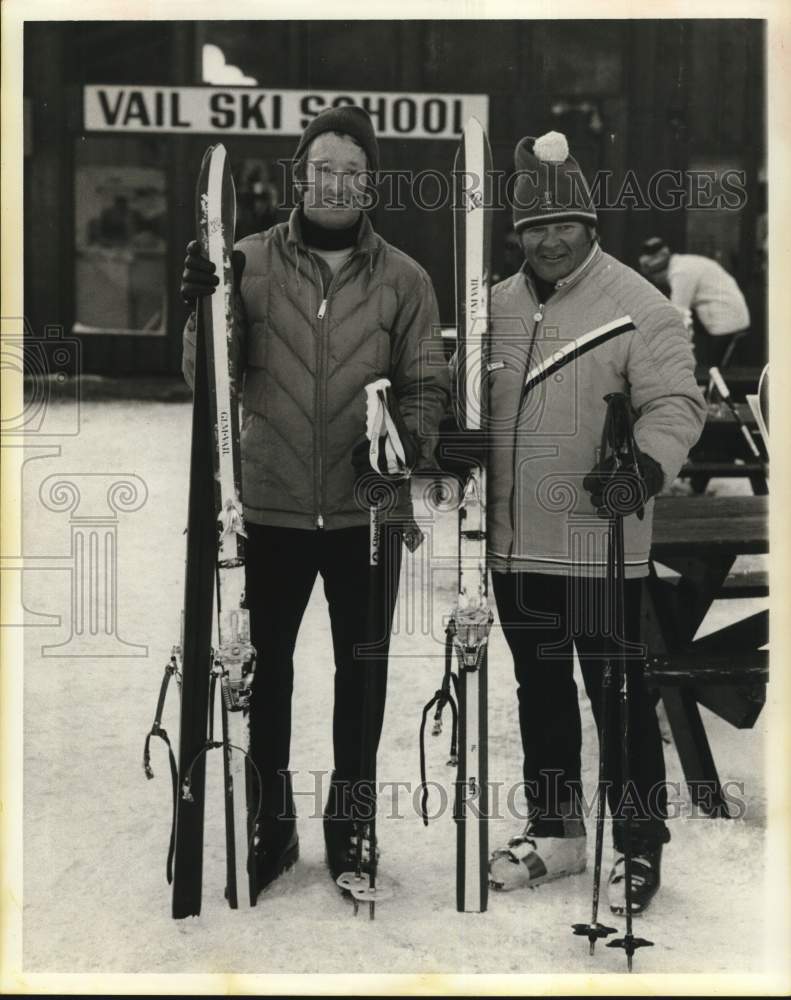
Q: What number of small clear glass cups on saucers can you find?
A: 0